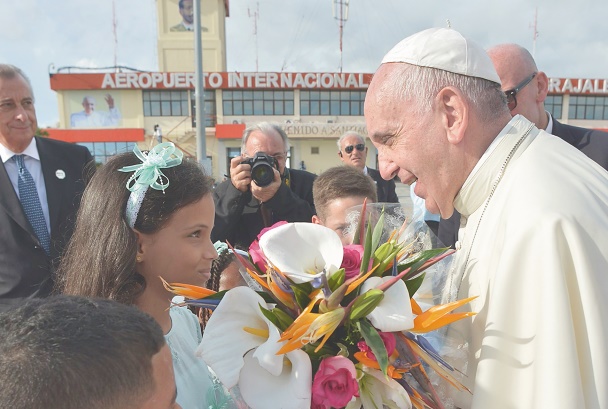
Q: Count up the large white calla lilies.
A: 4